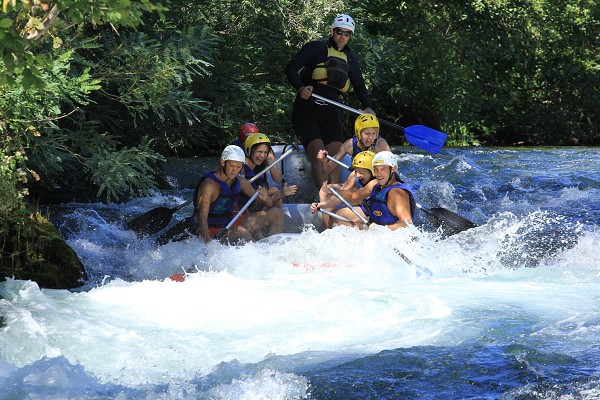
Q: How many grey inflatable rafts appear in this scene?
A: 1